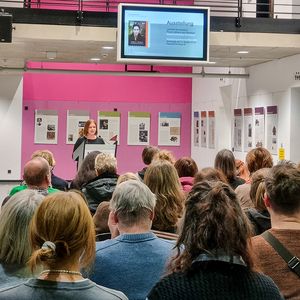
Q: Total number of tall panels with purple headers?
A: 2